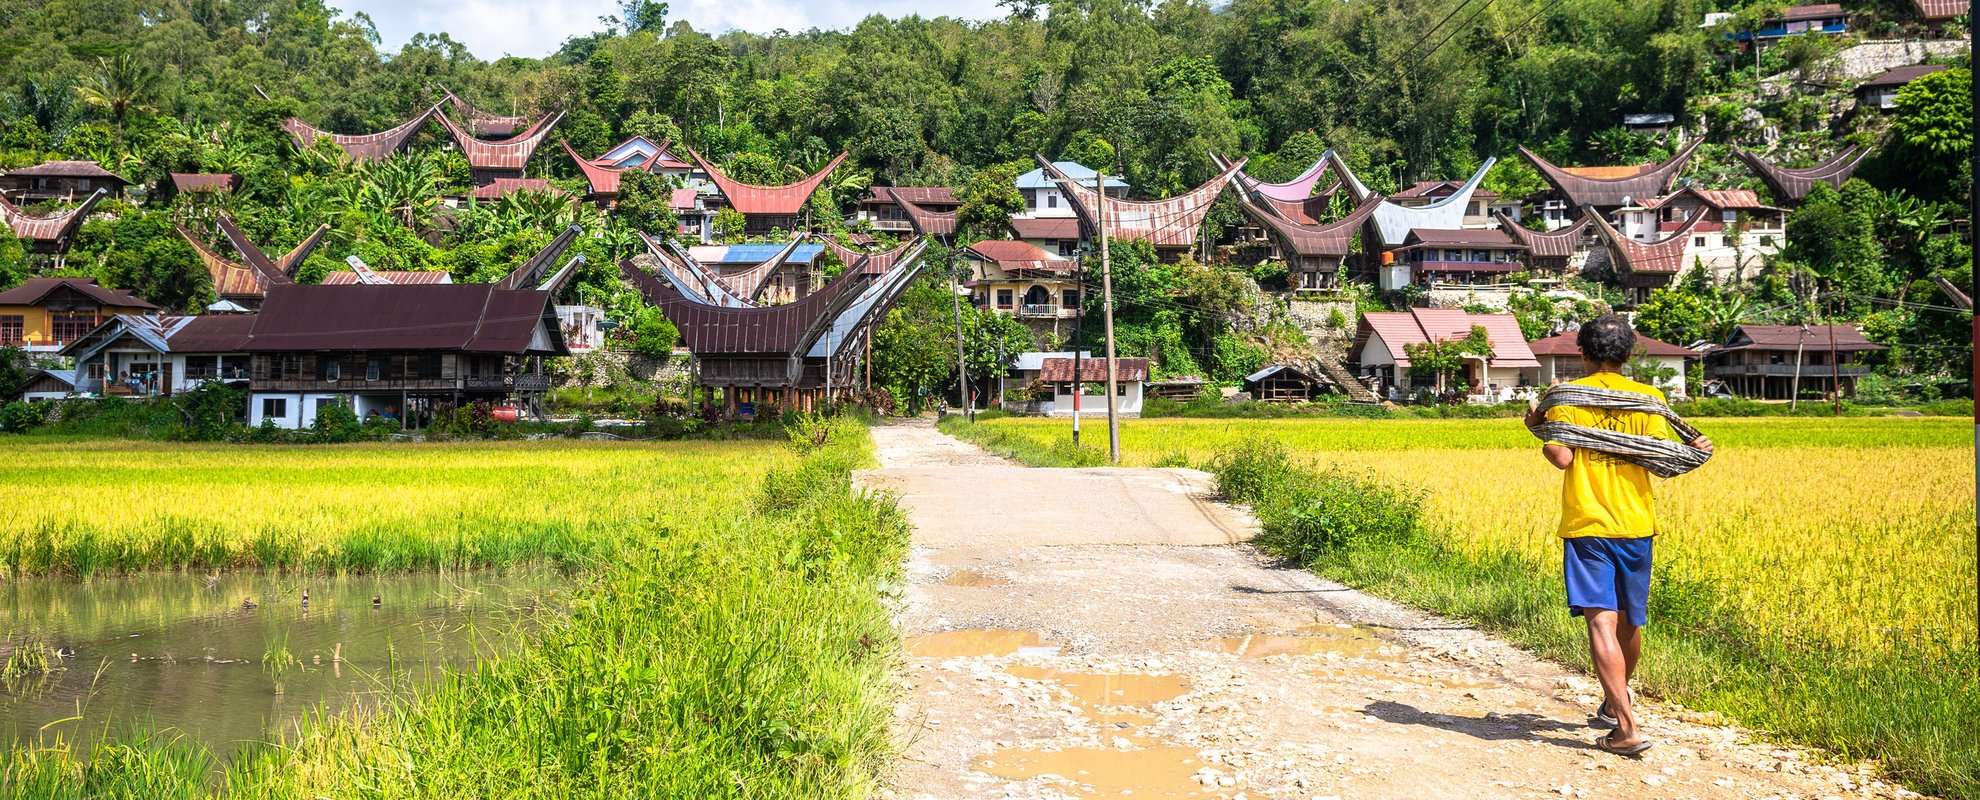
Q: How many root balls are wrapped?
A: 0